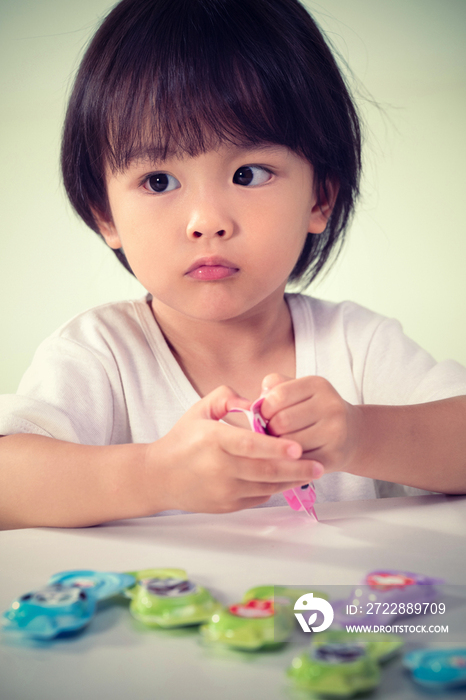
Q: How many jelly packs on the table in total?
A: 6